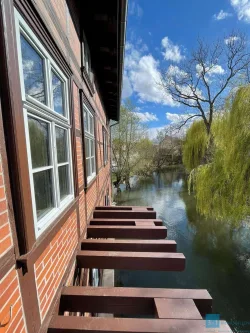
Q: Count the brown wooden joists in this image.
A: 8